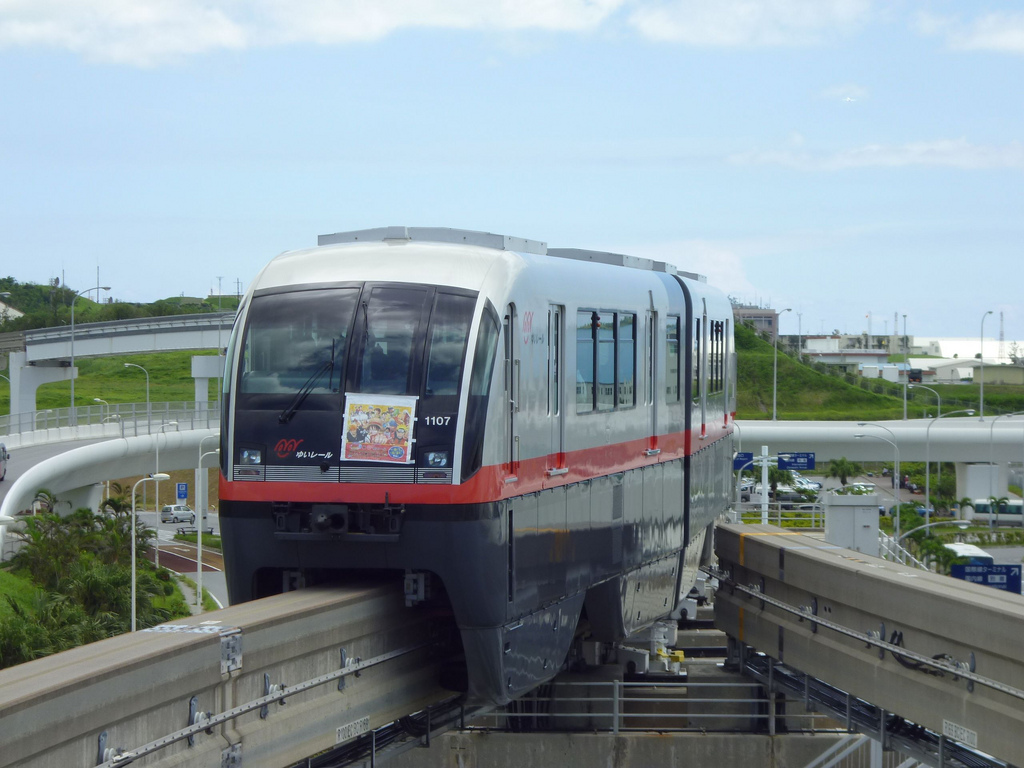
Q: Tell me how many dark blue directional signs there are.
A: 3